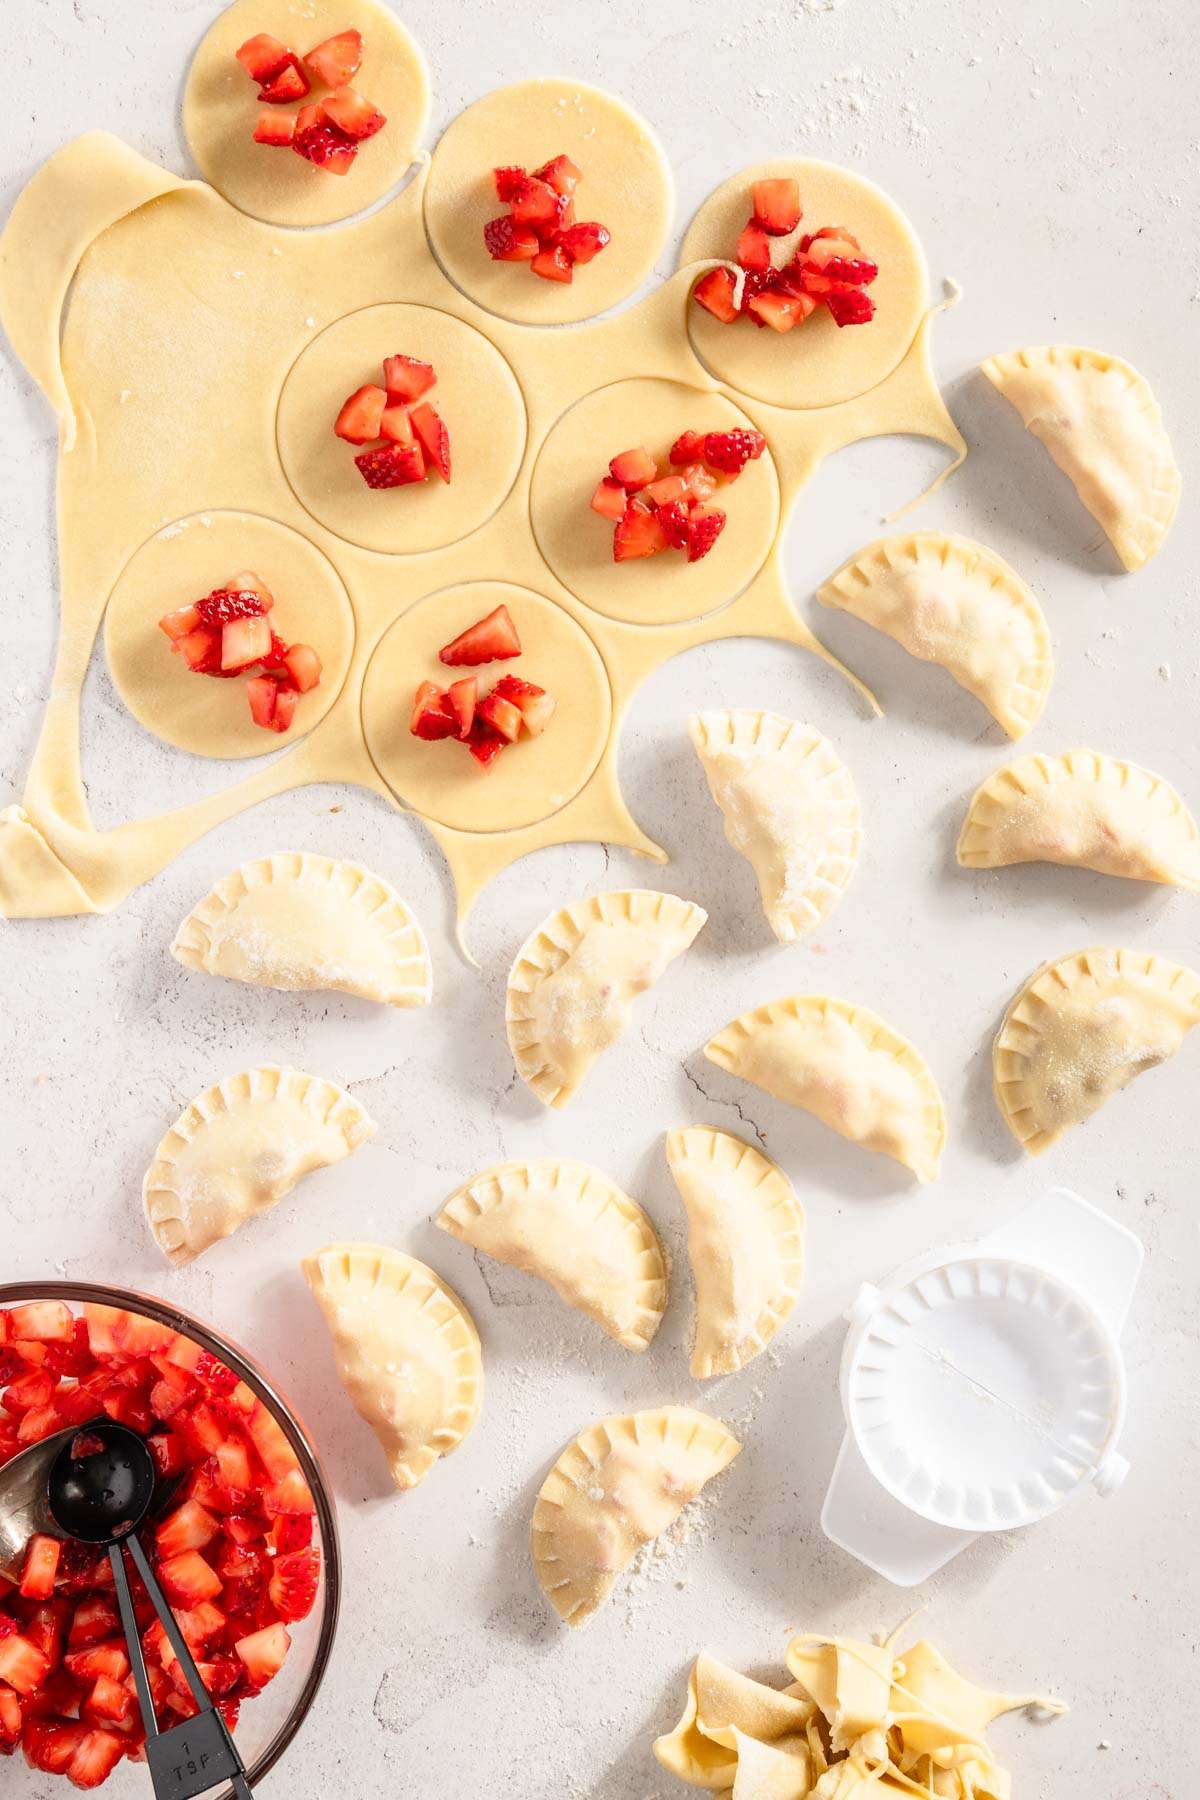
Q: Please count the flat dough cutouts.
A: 7